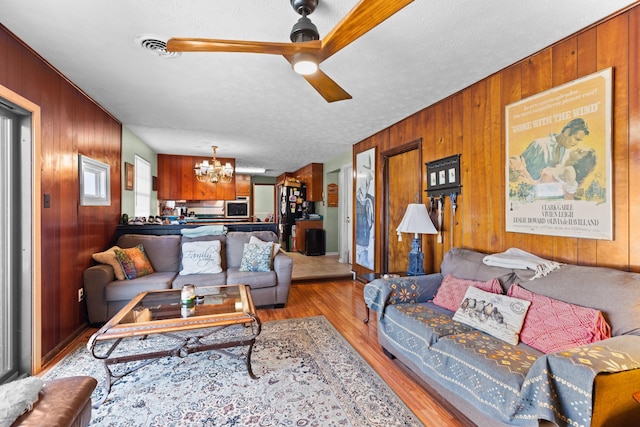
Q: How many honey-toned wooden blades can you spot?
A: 3